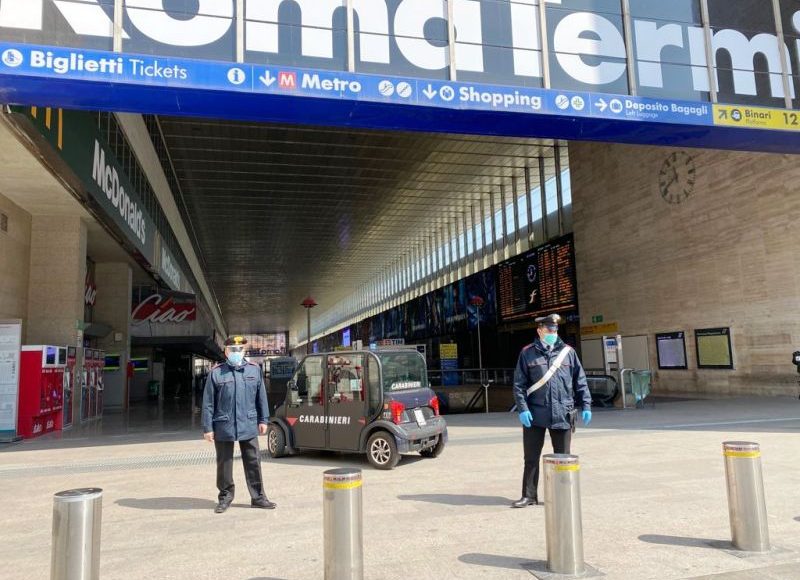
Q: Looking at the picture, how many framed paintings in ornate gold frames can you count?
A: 0